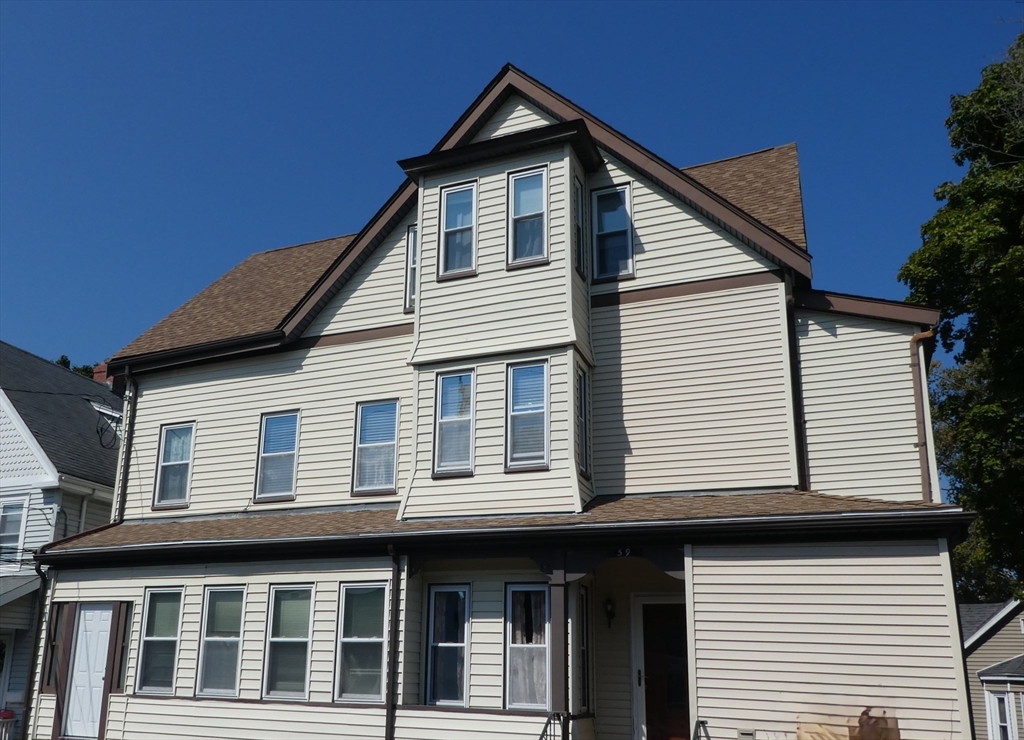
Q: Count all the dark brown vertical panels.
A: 2